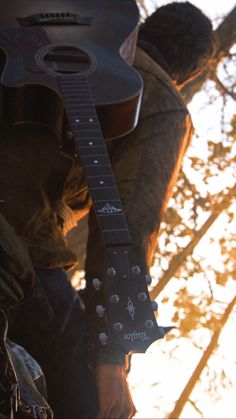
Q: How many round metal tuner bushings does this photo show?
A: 6